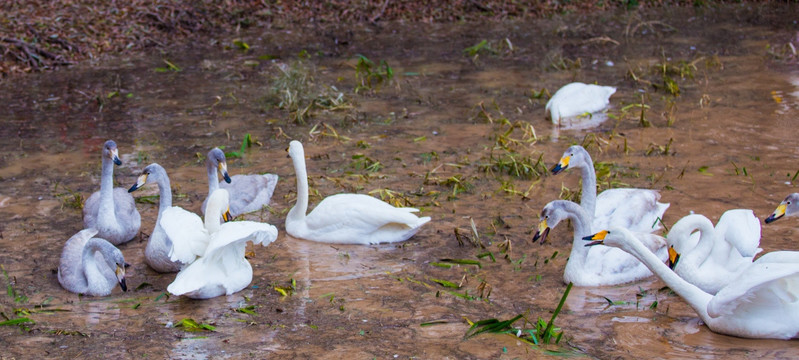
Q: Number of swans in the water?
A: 12